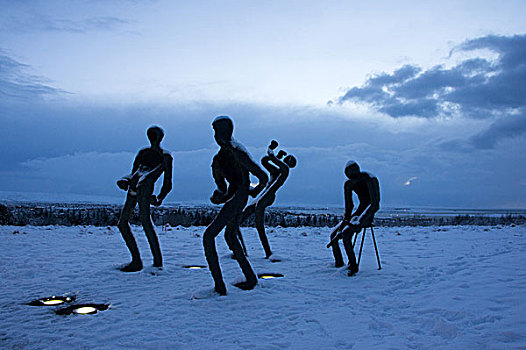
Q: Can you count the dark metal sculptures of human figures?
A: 4